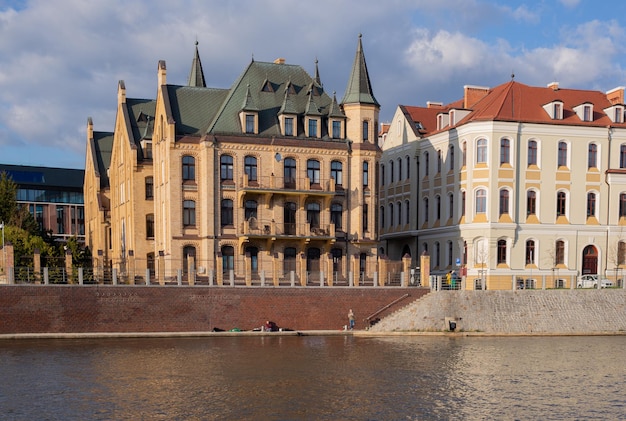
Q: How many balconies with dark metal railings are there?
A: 2